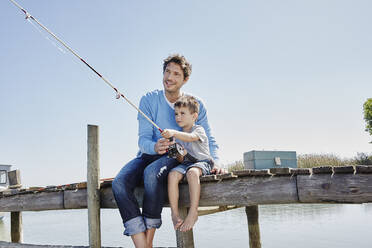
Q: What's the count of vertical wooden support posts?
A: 4